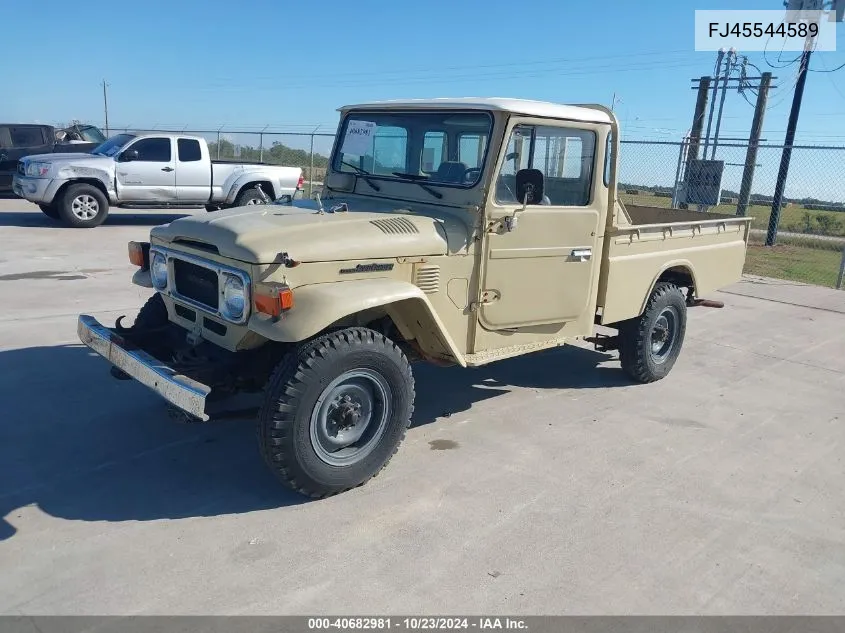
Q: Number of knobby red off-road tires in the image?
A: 0